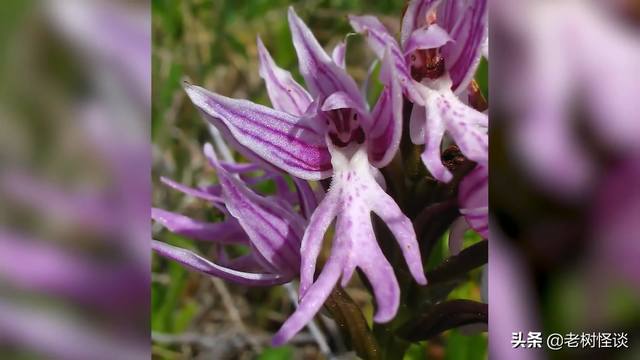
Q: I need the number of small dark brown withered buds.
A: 1